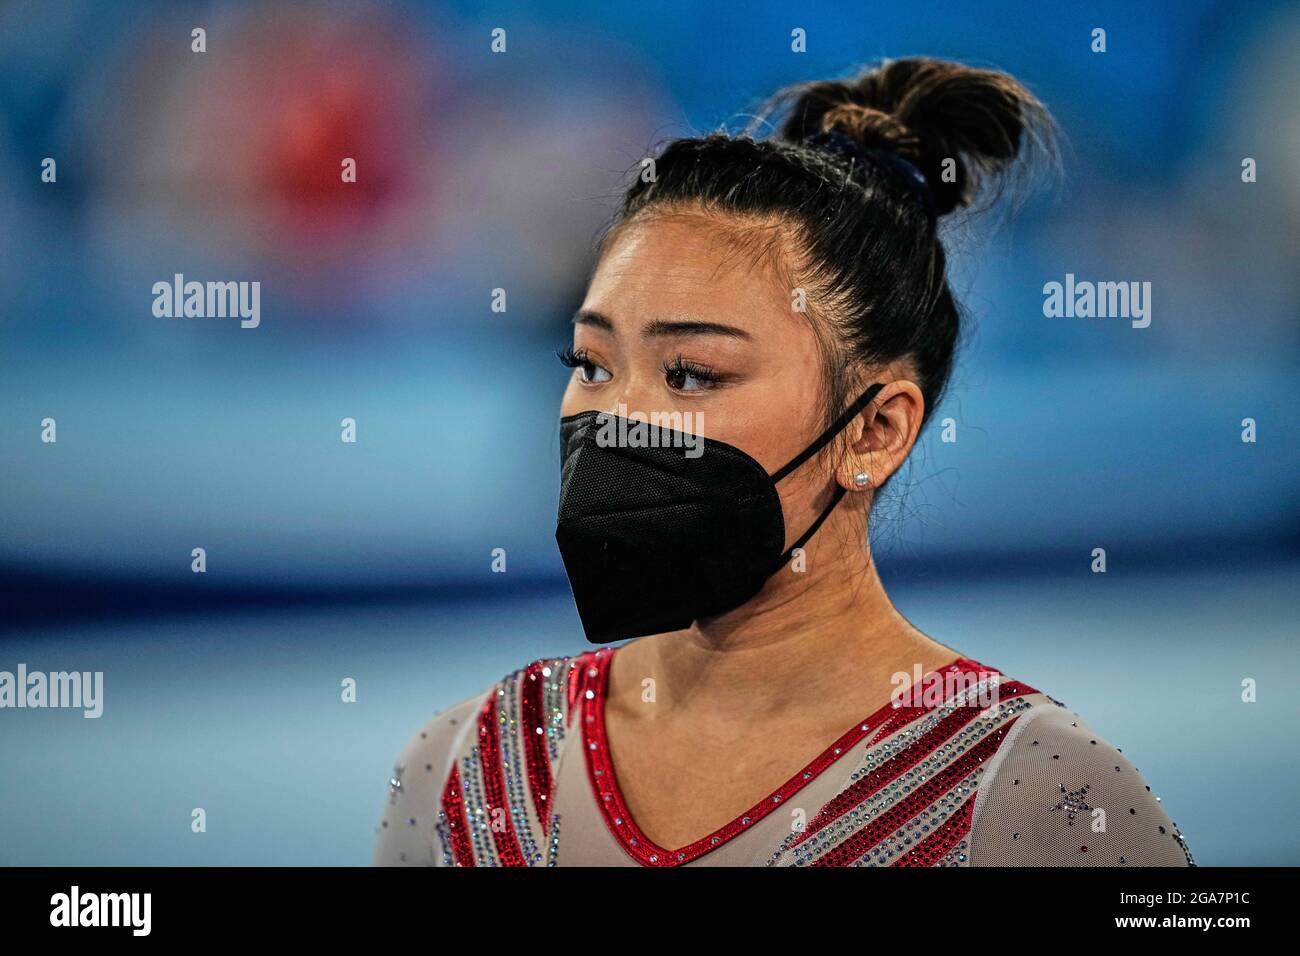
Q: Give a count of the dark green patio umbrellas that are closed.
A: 0